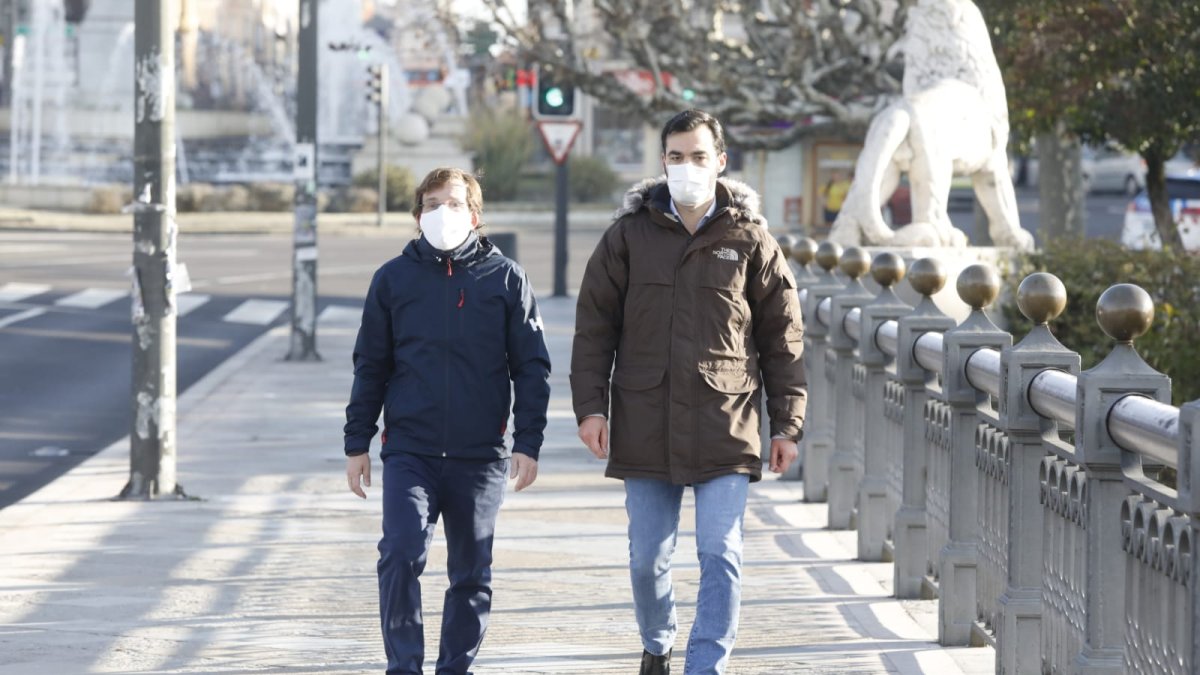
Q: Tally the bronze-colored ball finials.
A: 9